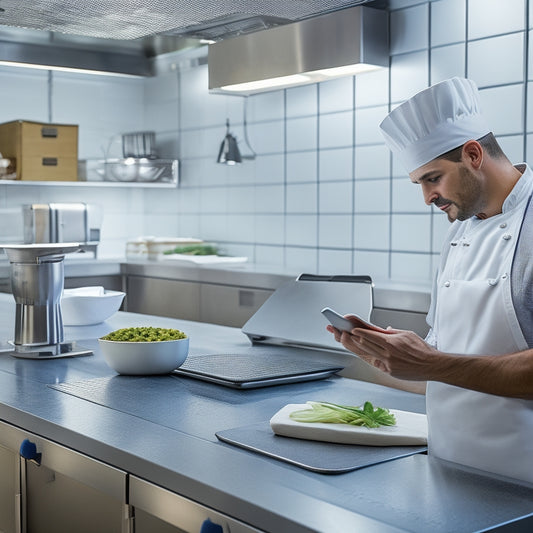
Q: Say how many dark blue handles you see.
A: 2